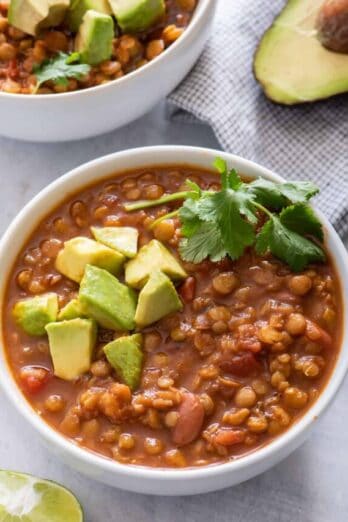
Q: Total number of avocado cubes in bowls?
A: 13